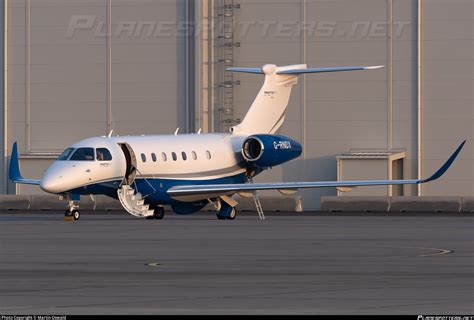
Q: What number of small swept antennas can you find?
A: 3